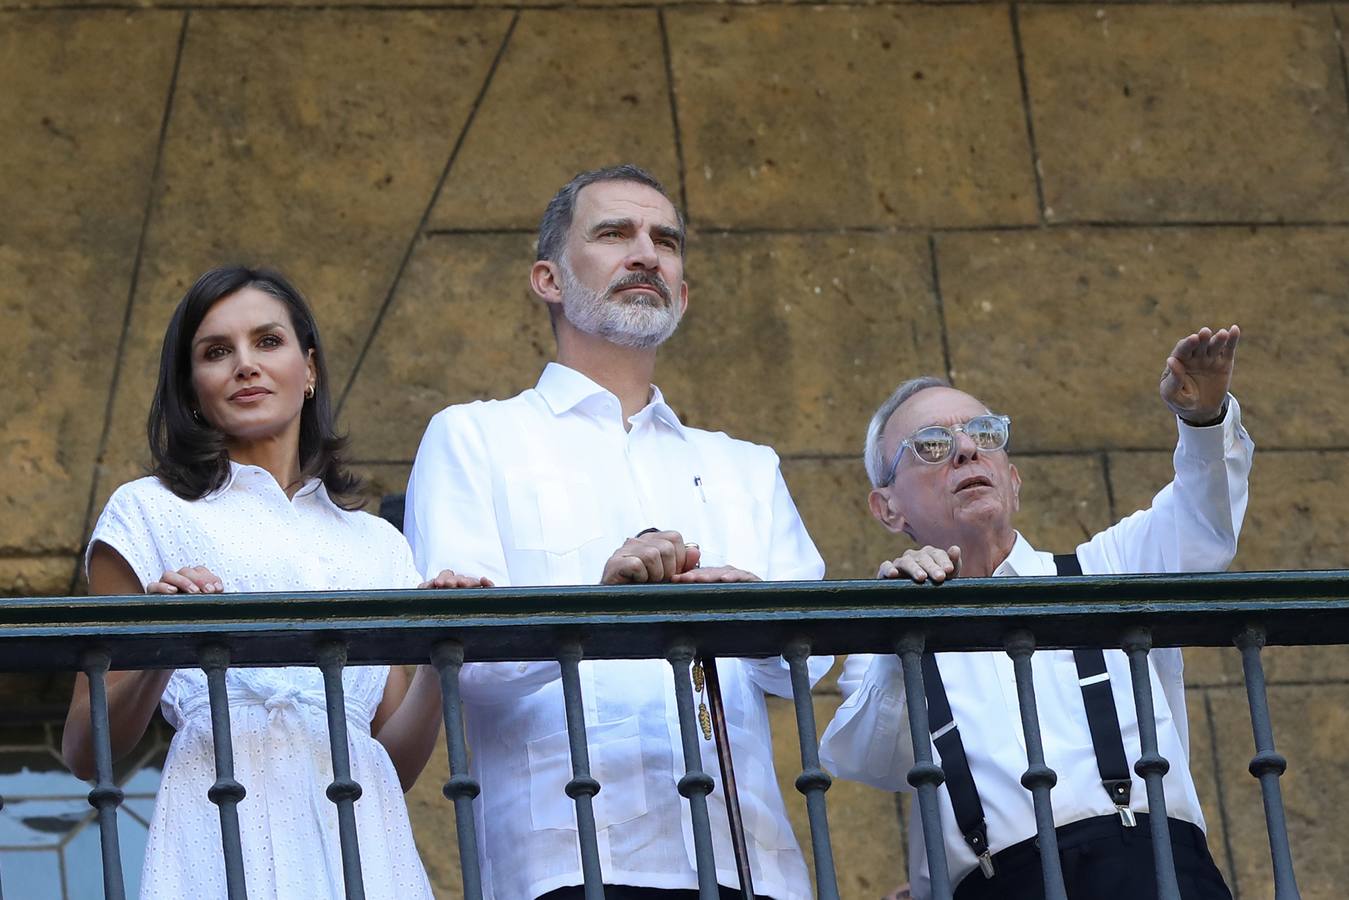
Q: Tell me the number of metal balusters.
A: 11